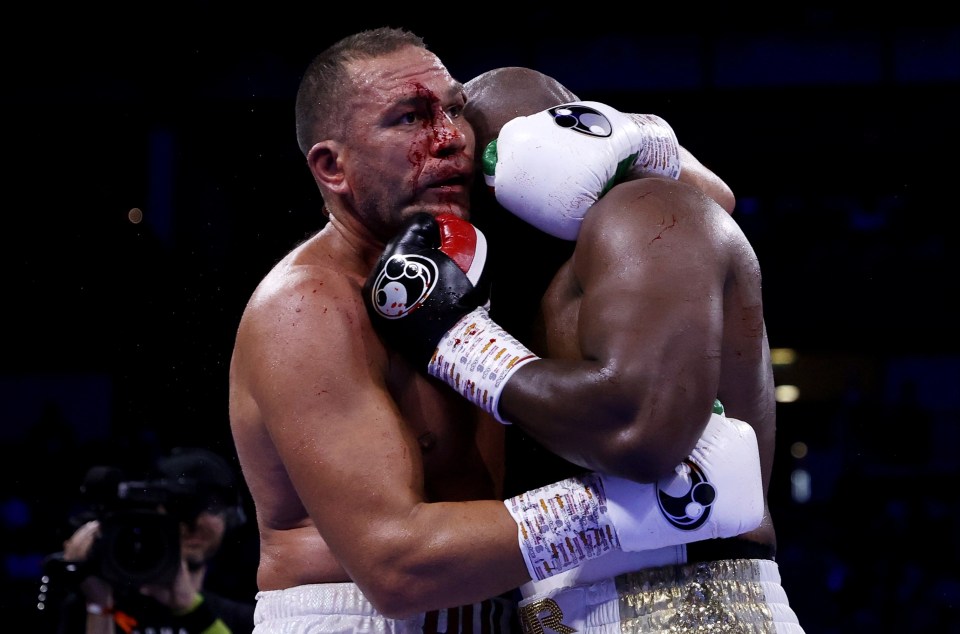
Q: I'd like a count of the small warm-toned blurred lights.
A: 4